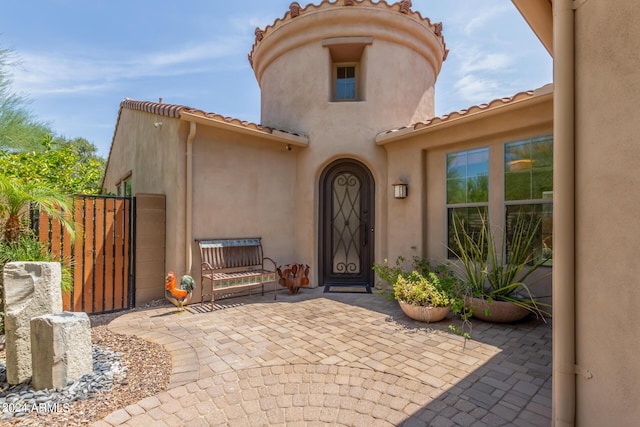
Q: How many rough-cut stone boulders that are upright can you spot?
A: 2